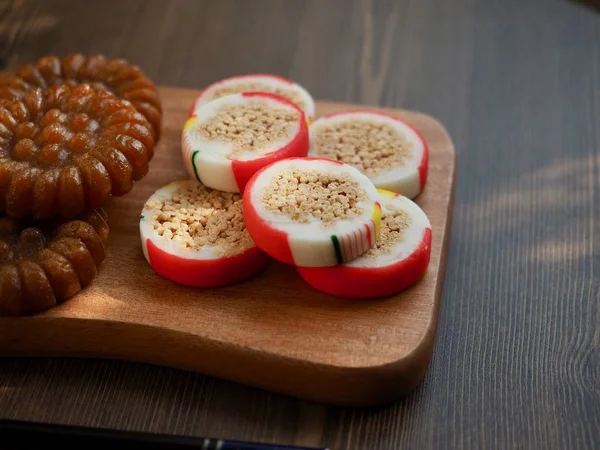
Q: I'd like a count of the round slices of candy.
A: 6